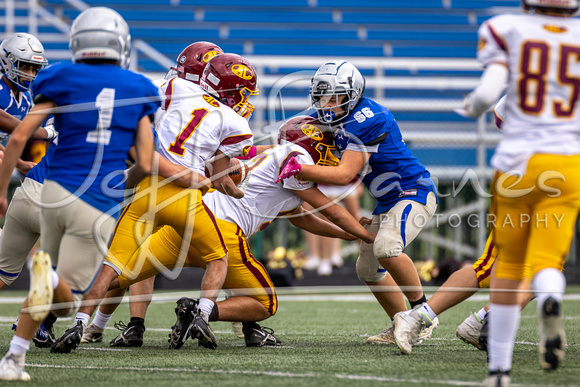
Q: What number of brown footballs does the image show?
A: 1